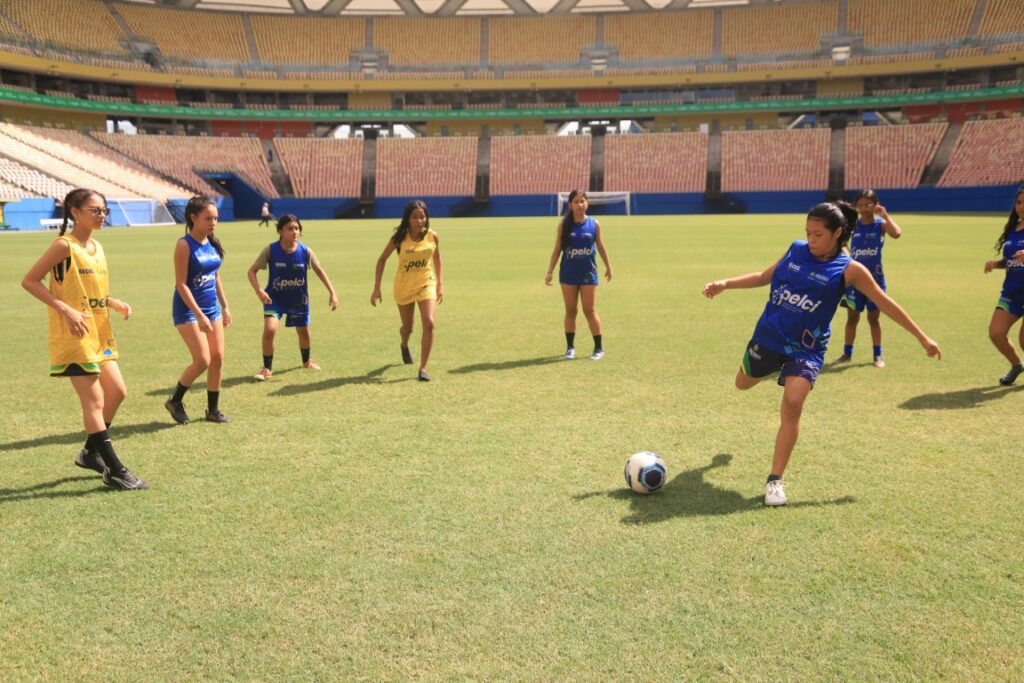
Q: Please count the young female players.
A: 8